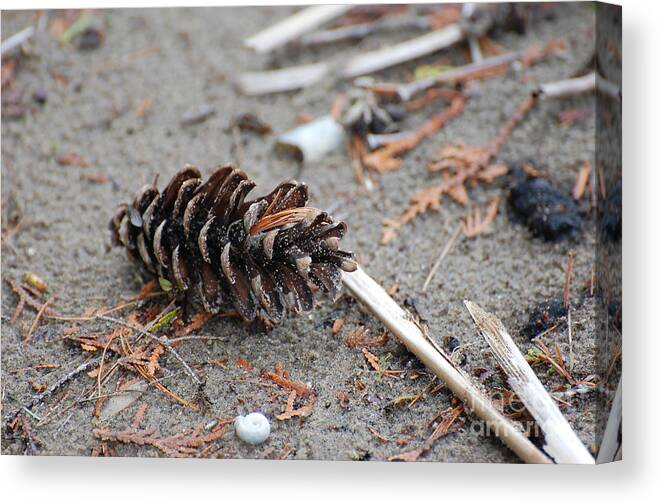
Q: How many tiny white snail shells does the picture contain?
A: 1